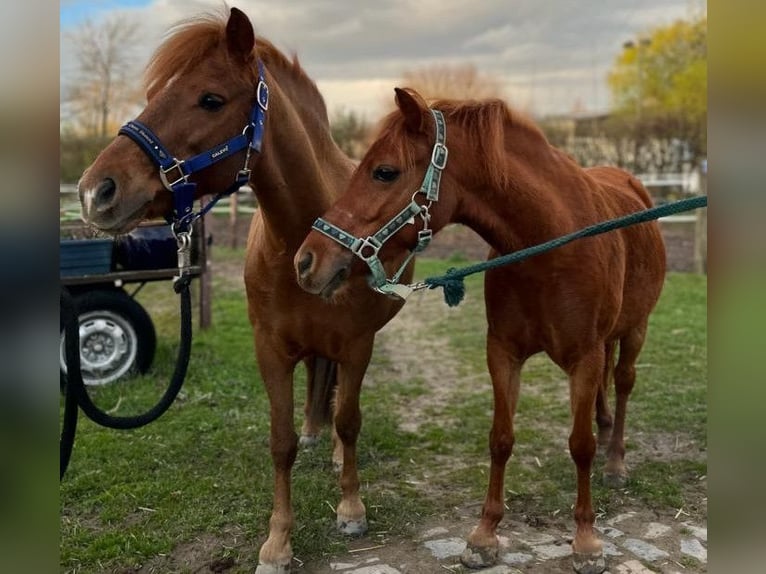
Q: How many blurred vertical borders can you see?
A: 2